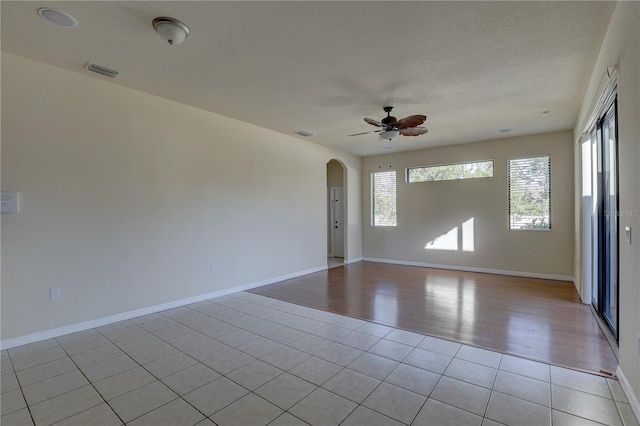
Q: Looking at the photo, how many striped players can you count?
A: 0